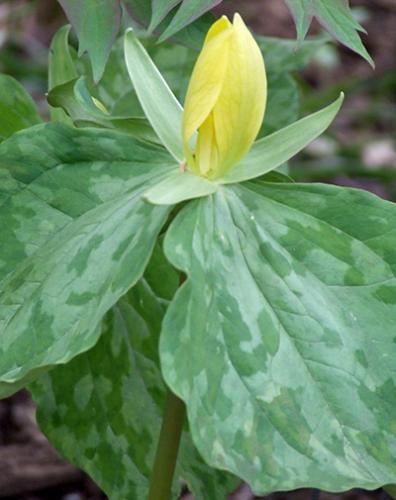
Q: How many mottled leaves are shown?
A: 3